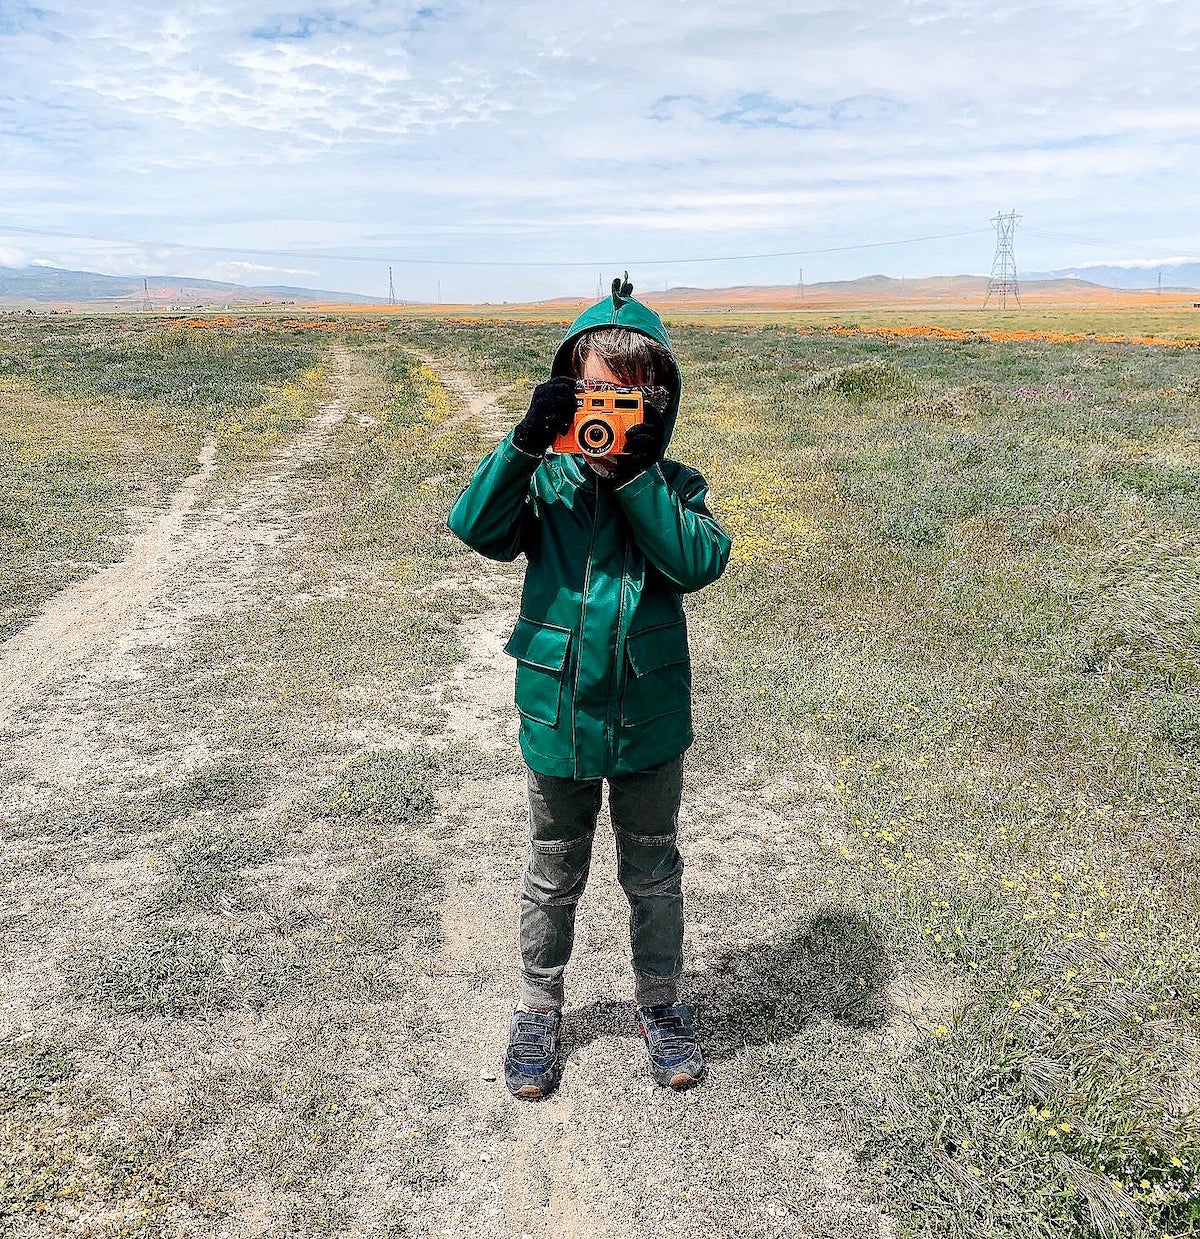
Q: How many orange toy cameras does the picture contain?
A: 1